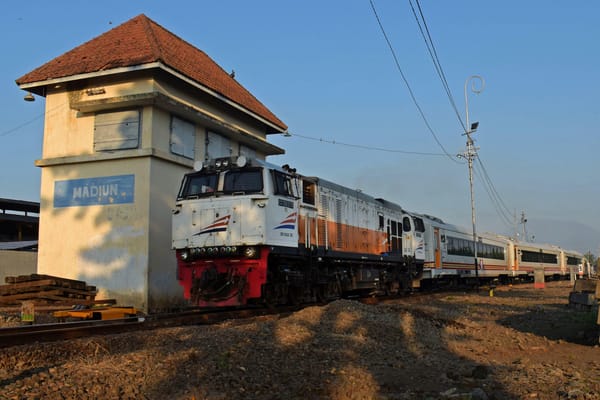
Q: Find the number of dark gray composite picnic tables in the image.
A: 0